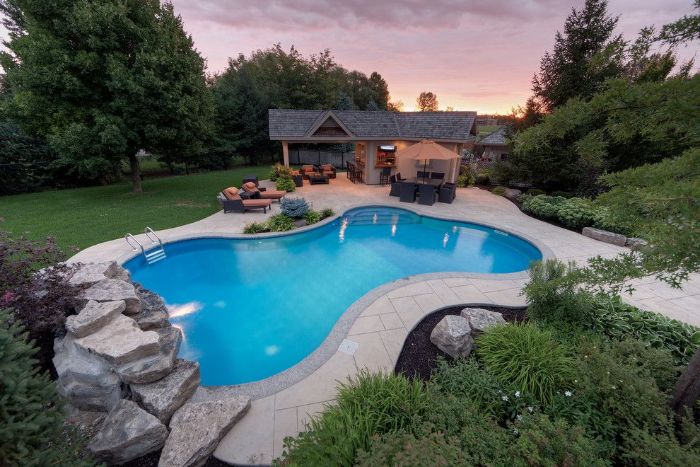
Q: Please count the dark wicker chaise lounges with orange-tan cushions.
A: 2